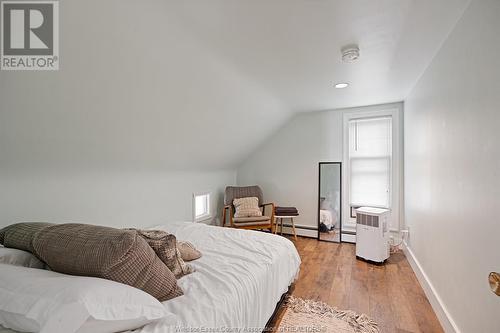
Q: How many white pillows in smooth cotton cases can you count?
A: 2